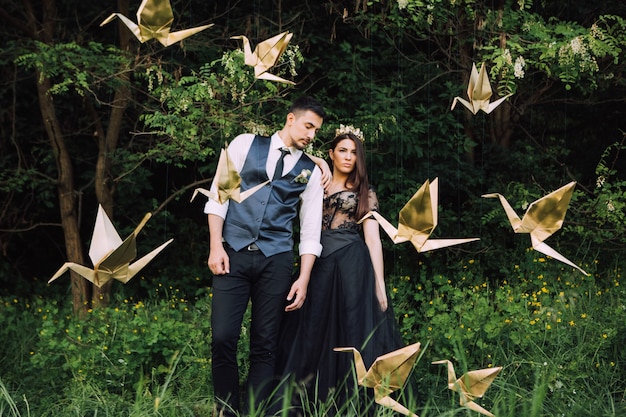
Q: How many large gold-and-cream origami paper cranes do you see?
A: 9